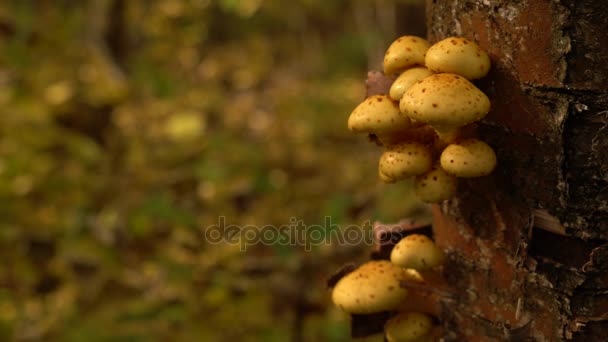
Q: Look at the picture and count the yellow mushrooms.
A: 11